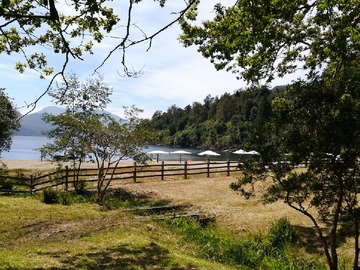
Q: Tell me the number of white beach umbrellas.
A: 5